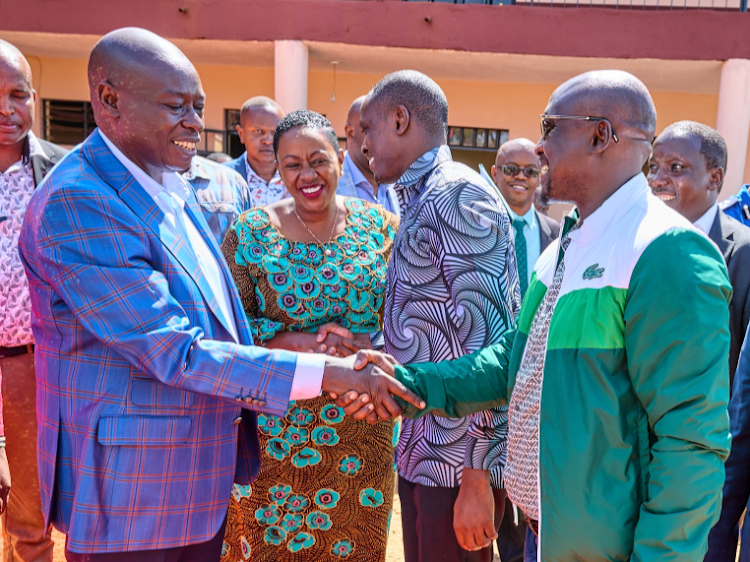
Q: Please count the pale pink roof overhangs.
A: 1